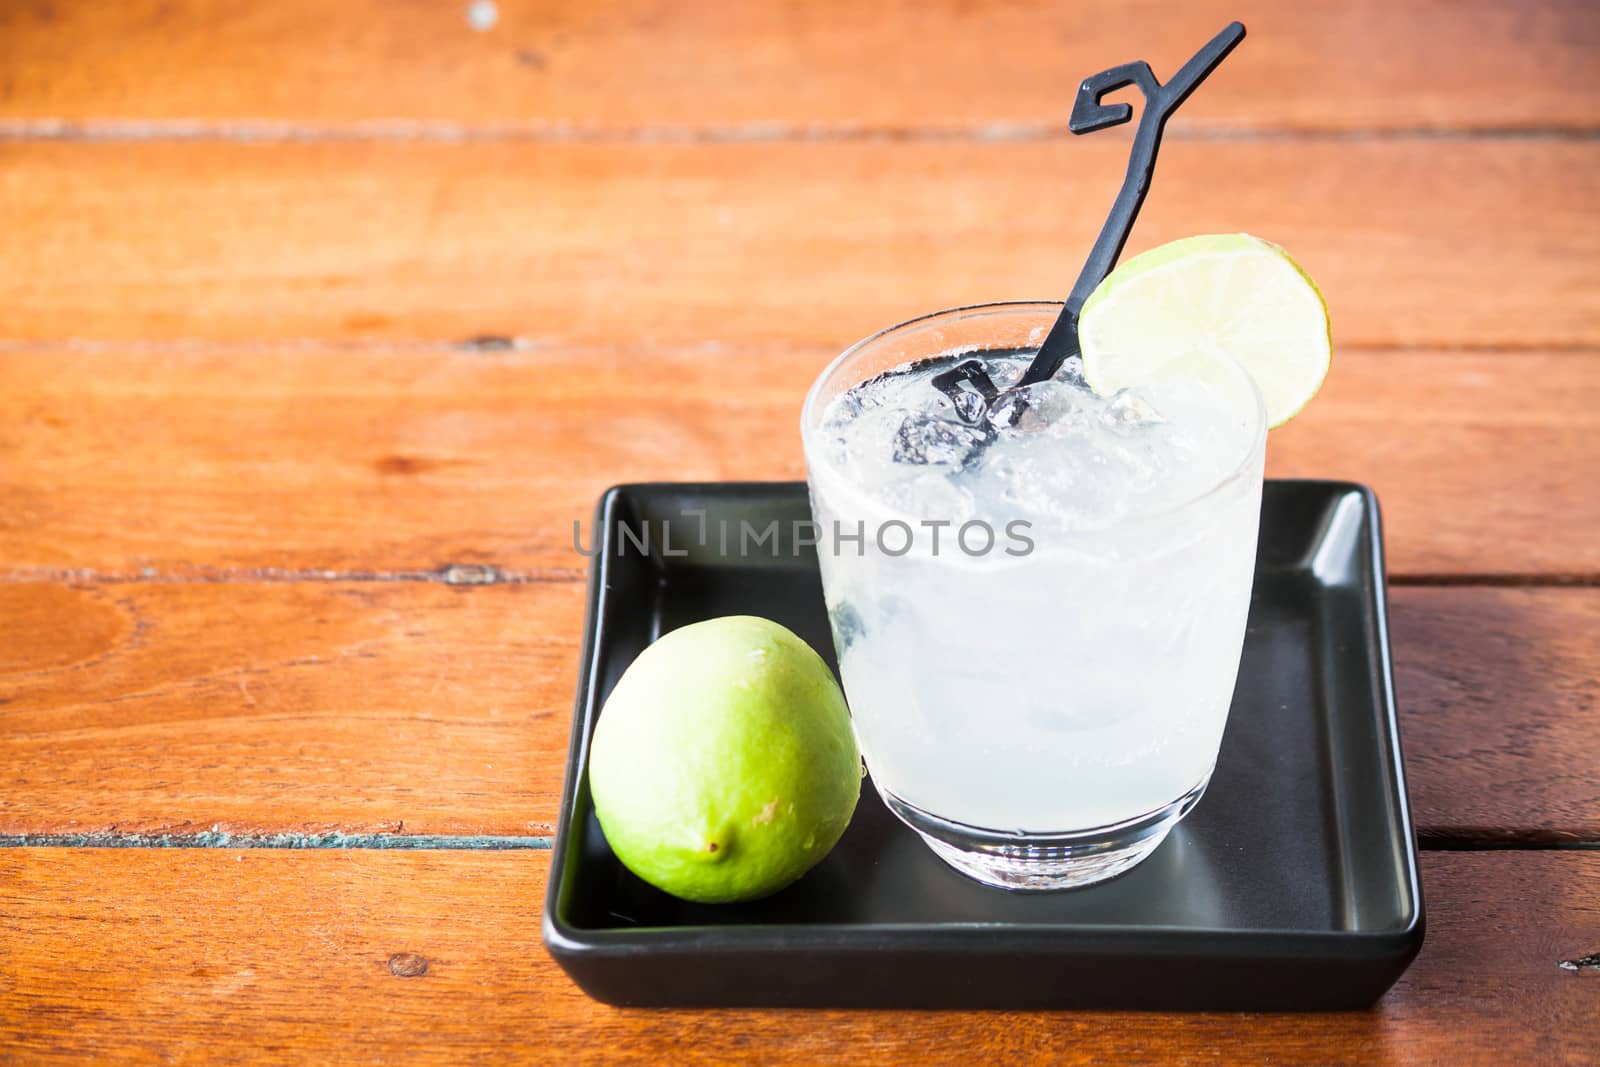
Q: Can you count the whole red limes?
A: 0